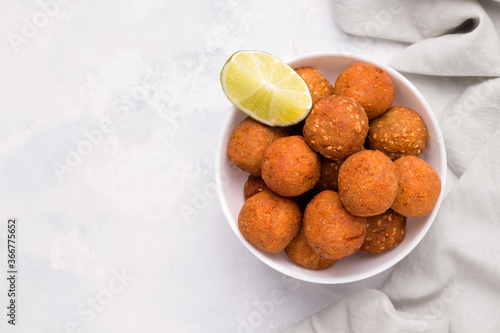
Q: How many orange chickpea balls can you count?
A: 14